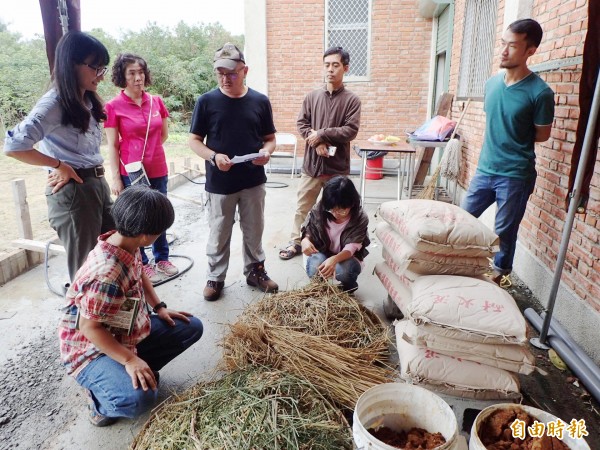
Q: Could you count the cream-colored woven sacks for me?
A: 7